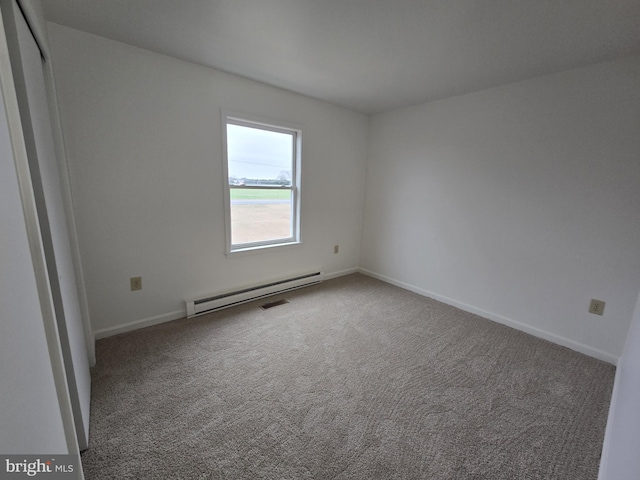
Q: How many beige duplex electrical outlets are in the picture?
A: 3